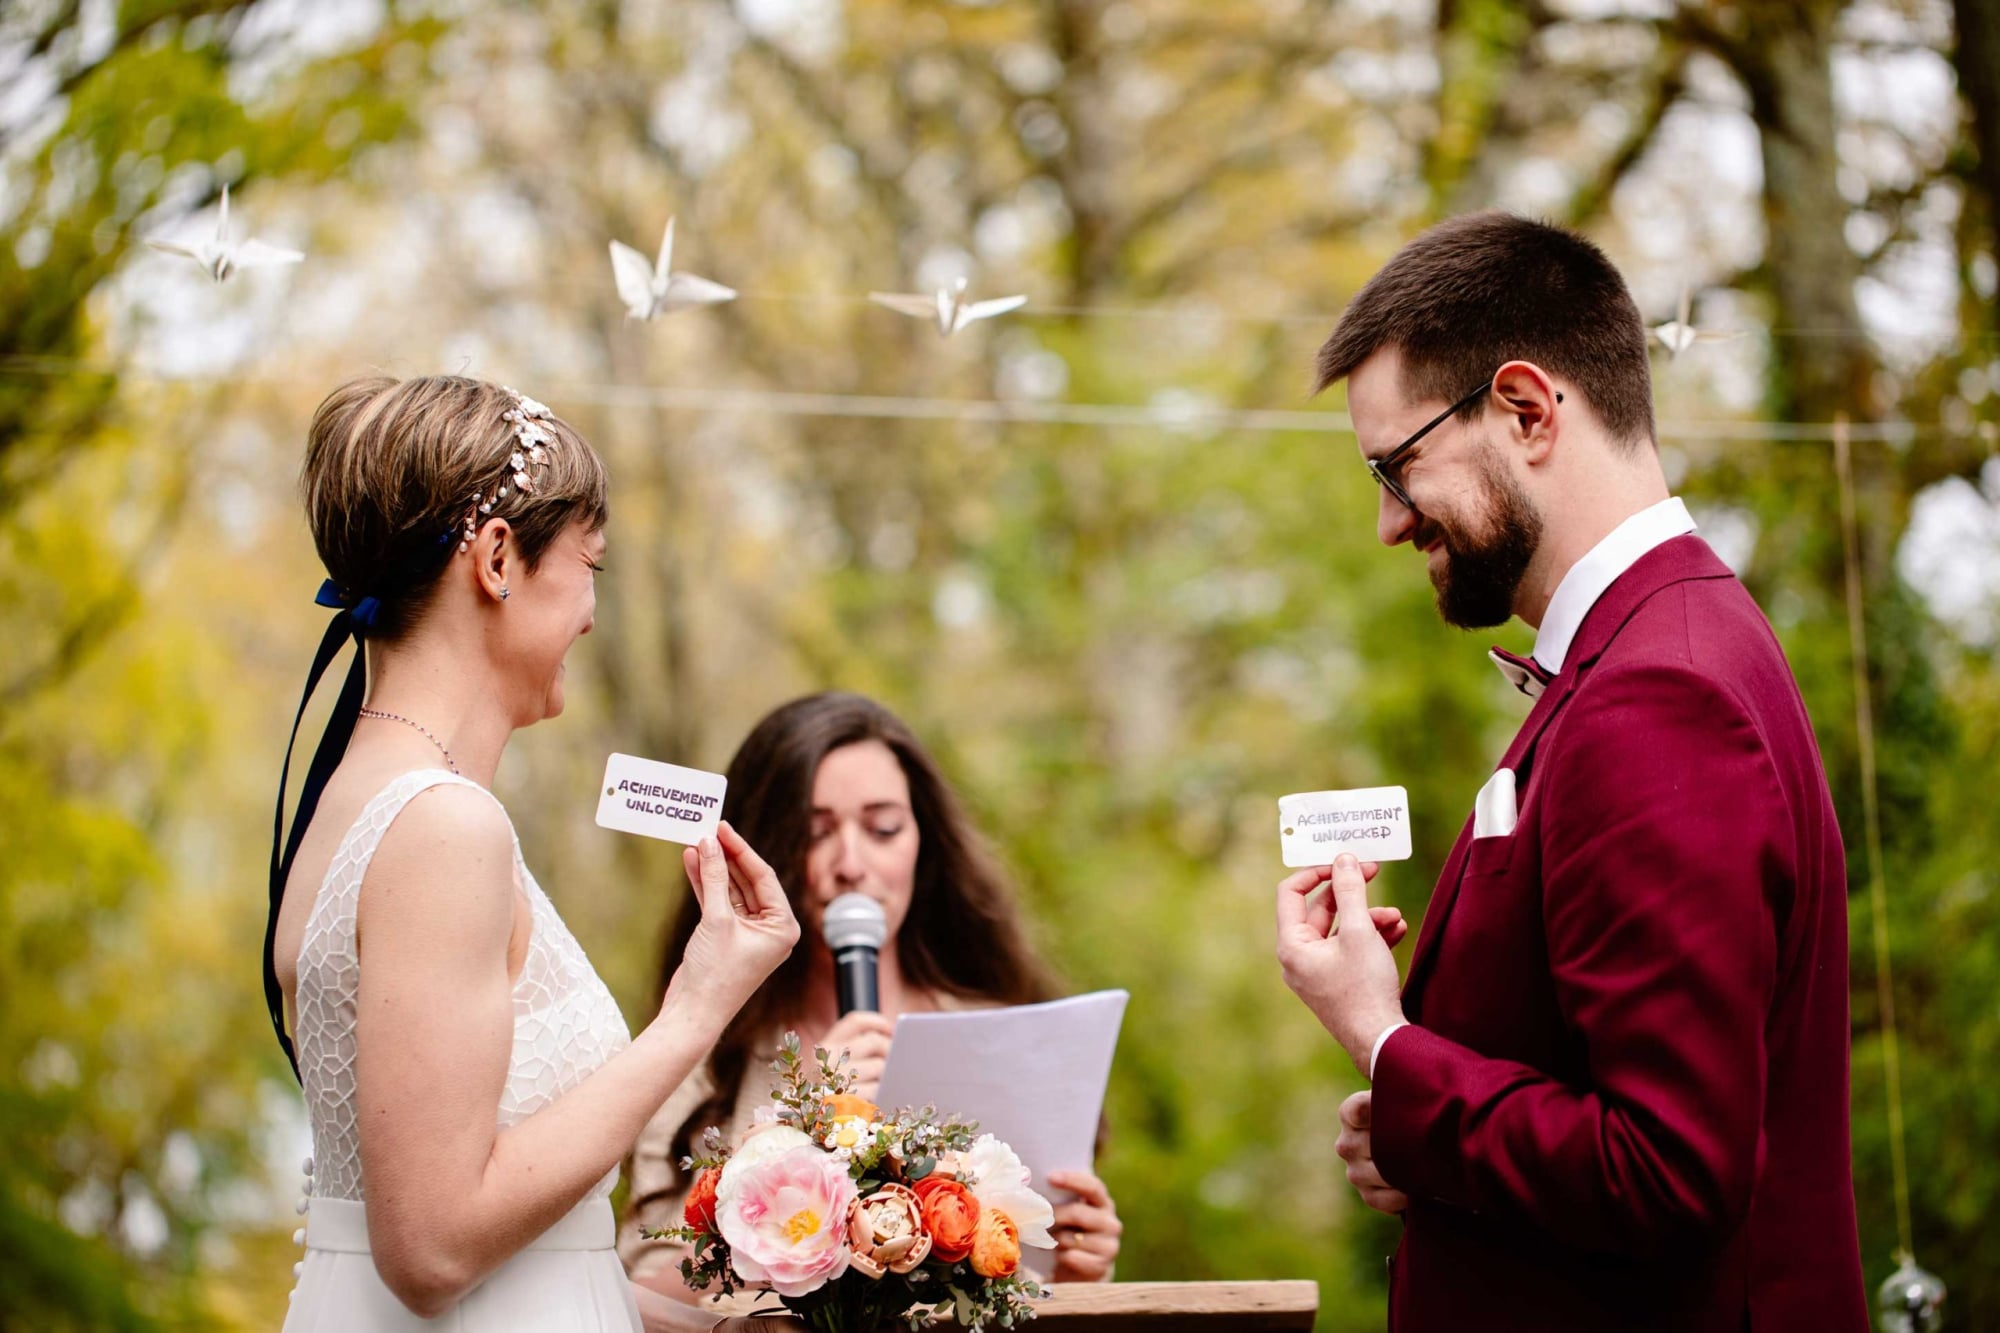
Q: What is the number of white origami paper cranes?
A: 4